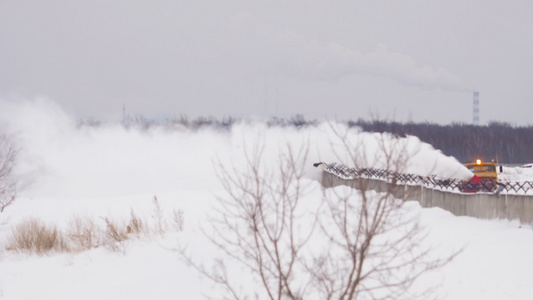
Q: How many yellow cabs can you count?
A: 1